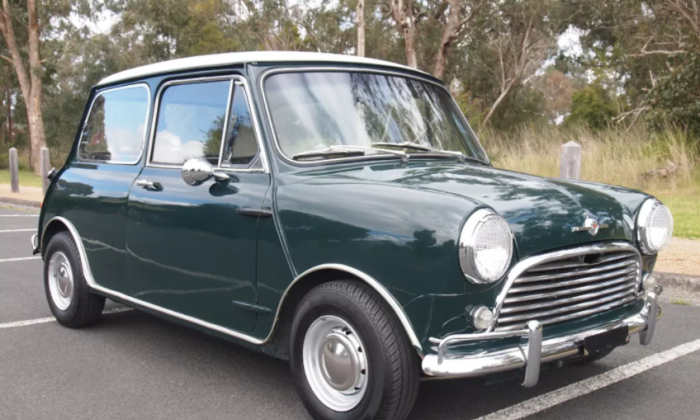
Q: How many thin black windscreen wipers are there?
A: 2